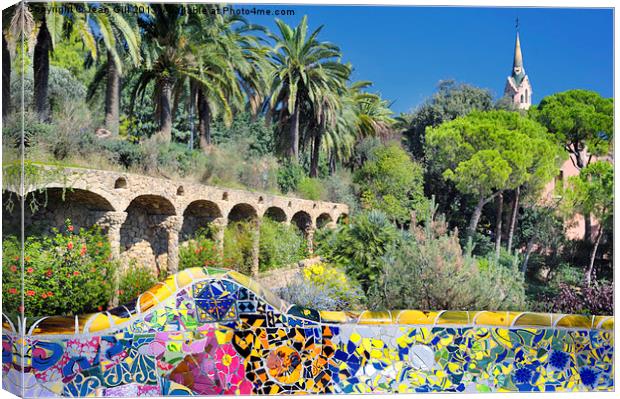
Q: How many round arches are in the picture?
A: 8